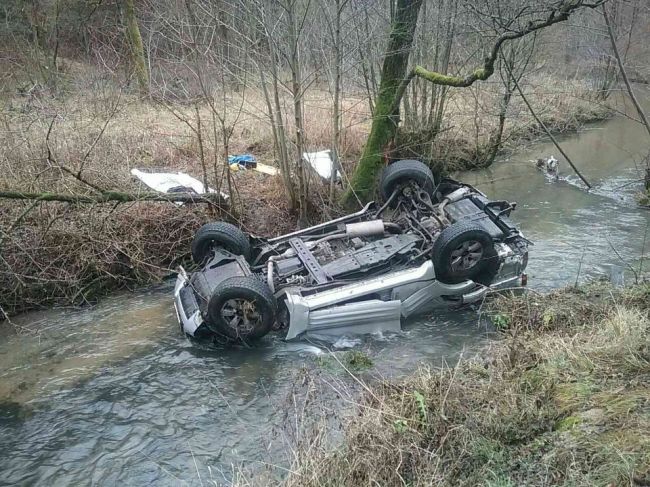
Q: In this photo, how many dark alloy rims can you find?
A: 2